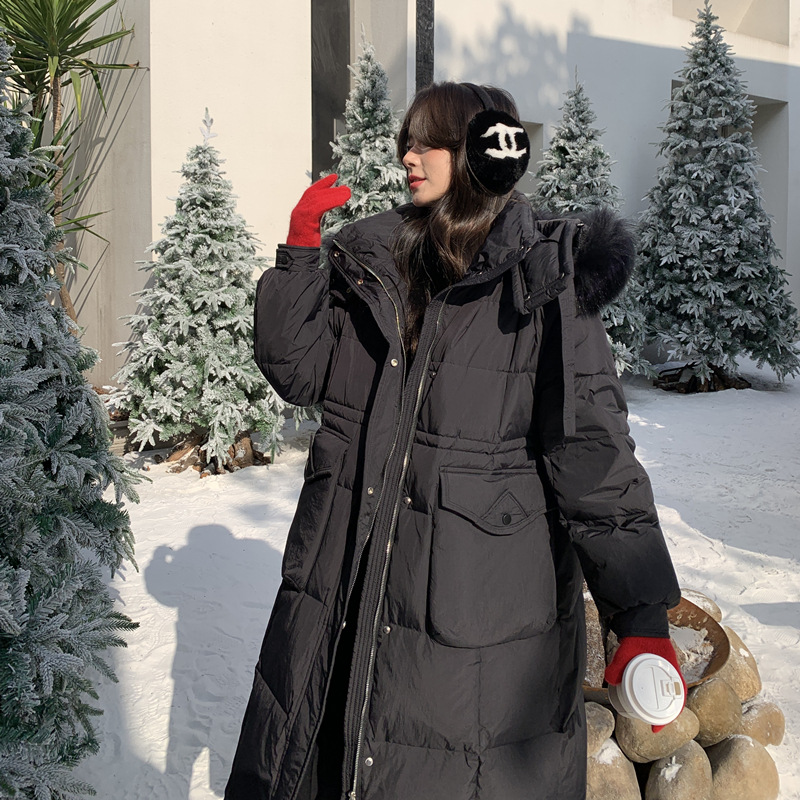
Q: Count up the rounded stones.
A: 9